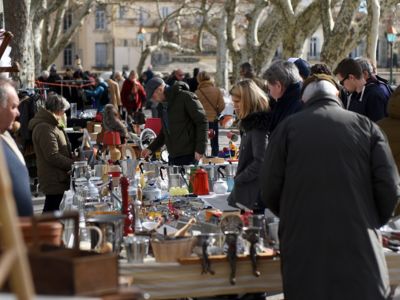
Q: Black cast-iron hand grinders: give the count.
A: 3